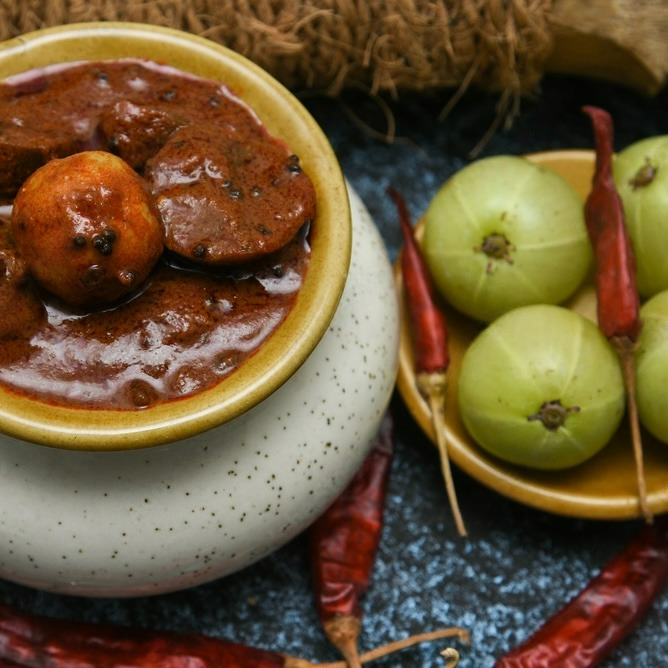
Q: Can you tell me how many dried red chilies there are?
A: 5